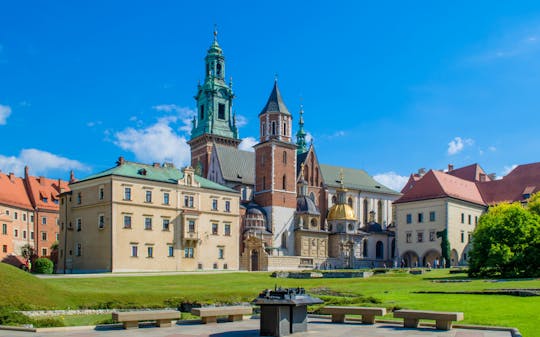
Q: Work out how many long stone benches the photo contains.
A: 4